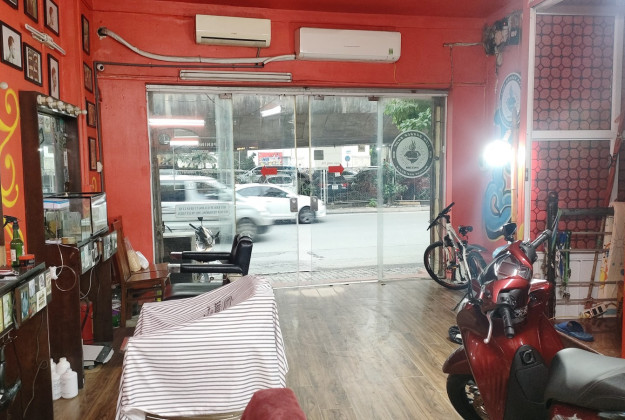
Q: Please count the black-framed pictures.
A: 10